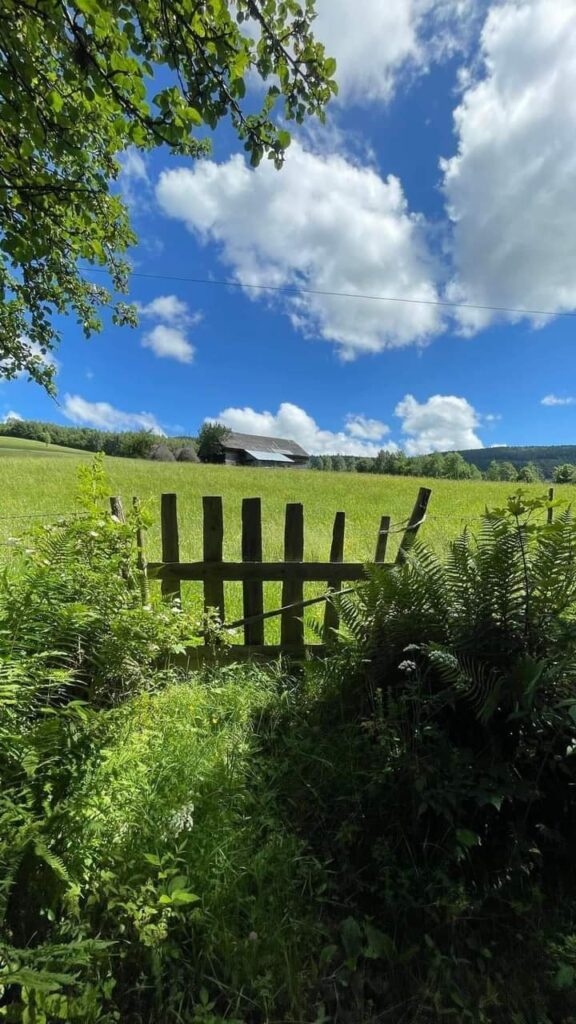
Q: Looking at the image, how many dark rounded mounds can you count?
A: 2